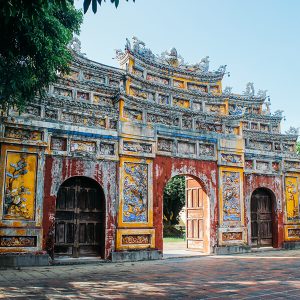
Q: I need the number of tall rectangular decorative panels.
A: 4